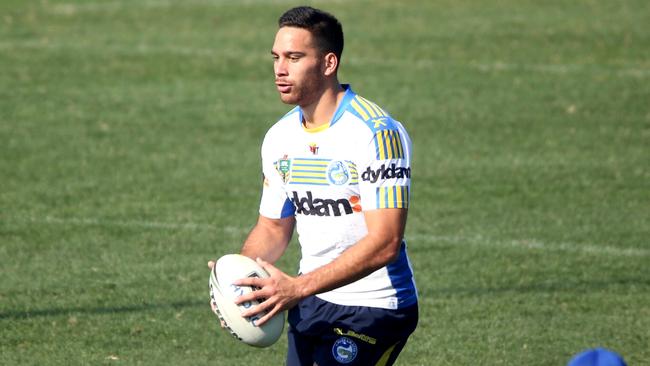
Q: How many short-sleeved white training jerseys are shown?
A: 1